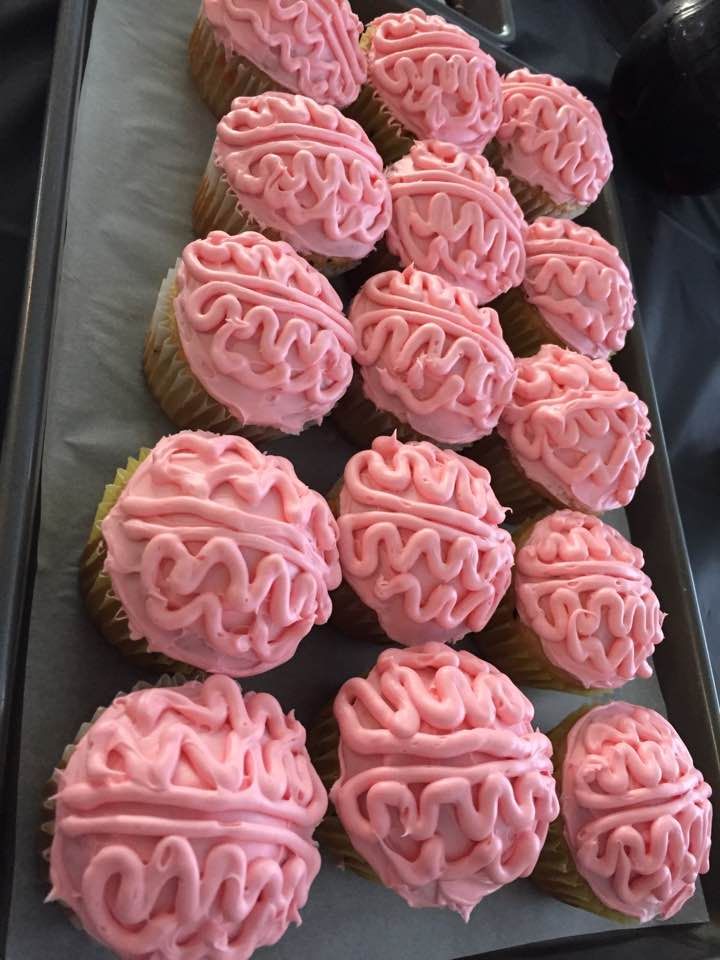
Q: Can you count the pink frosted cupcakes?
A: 15